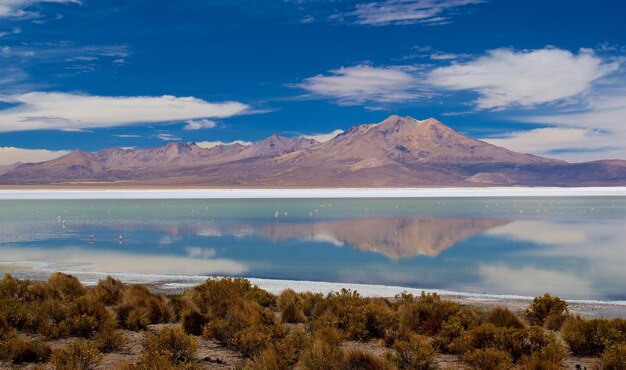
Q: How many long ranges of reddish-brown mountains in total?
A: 1